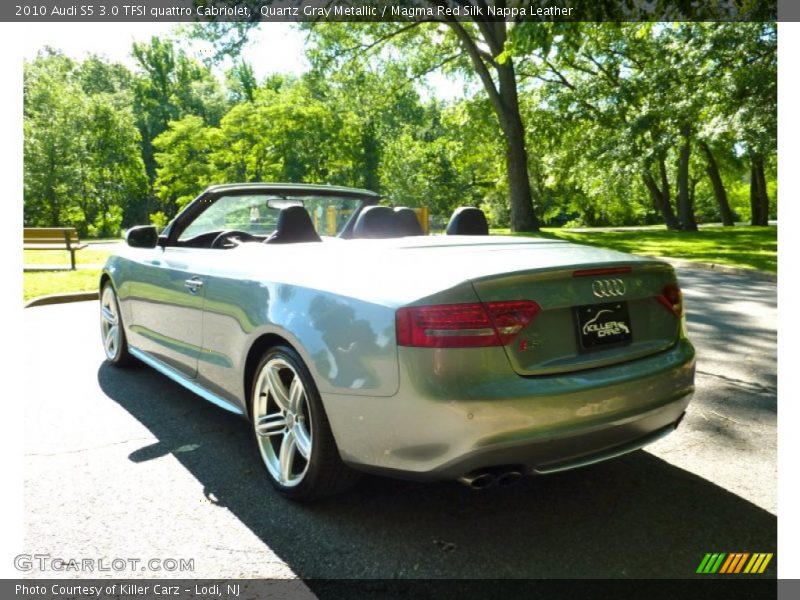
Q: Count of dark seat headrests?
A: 4